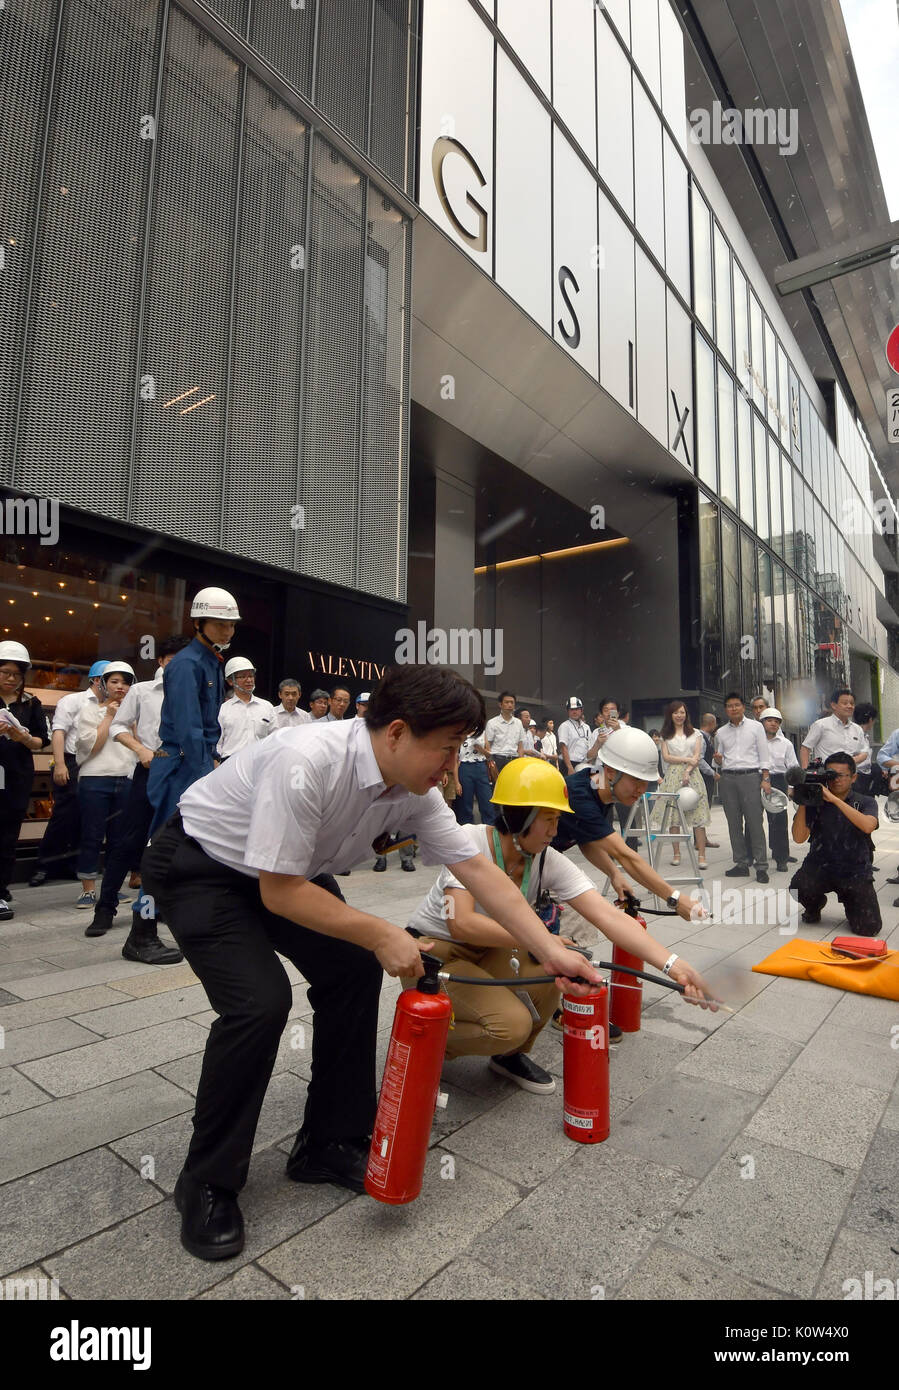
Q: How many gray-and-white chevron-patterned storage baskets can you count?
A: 0